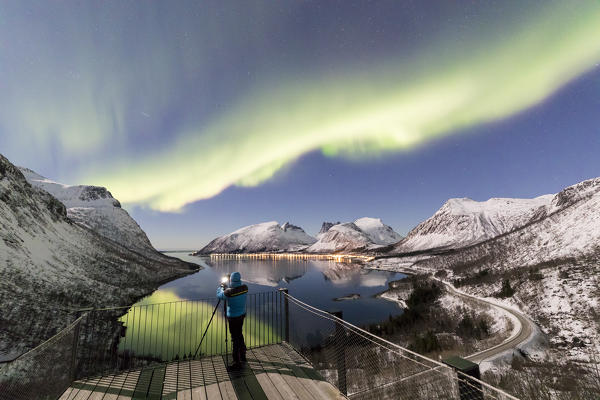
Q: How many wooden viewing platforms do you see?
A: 1